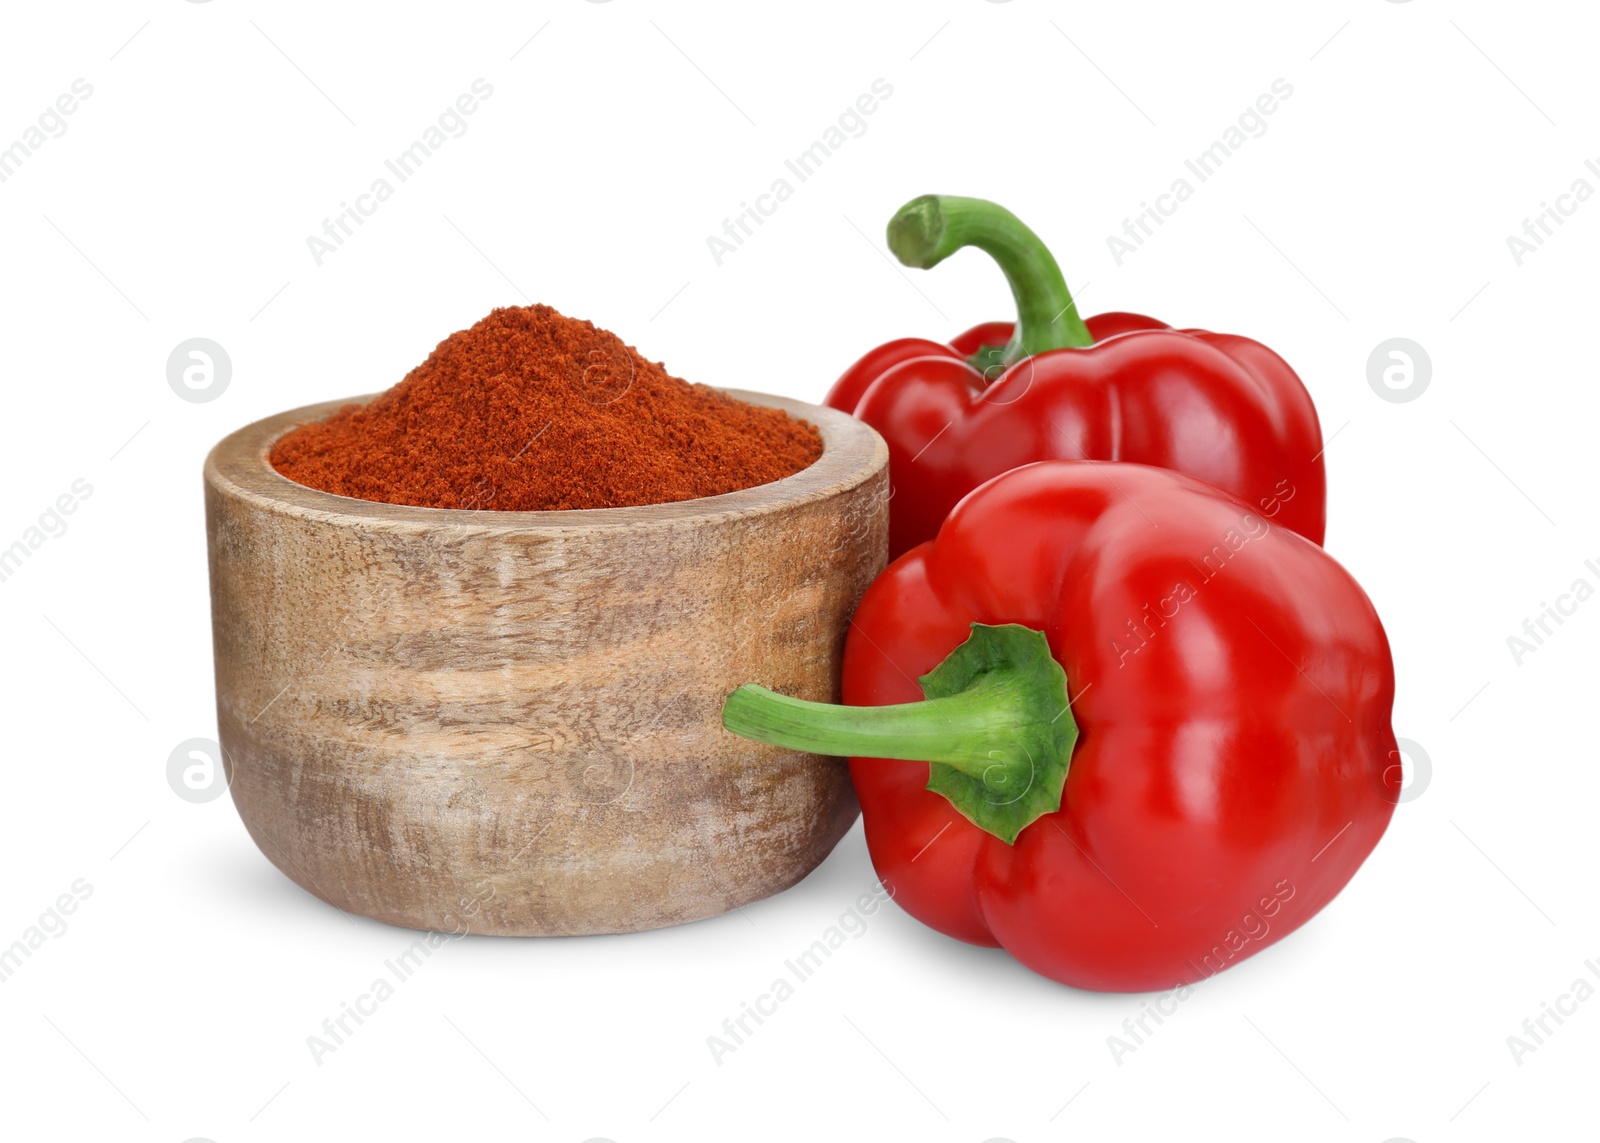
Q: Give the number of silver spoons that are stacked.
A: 0